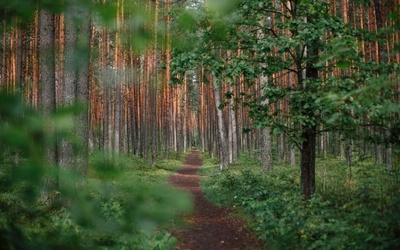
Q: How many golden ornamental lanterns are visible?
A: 0